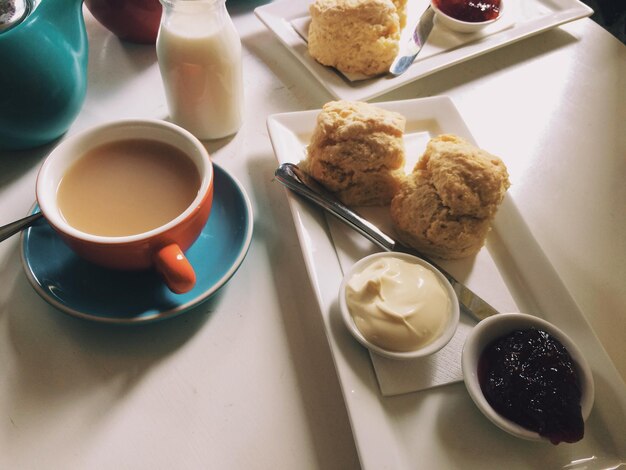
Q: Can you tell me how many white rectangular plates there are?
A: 2